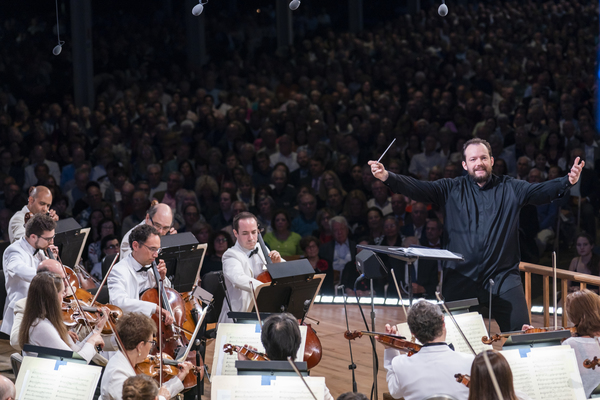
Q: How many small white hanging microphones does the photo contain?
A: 4